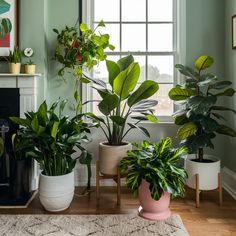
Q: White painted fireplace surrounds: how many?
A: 1